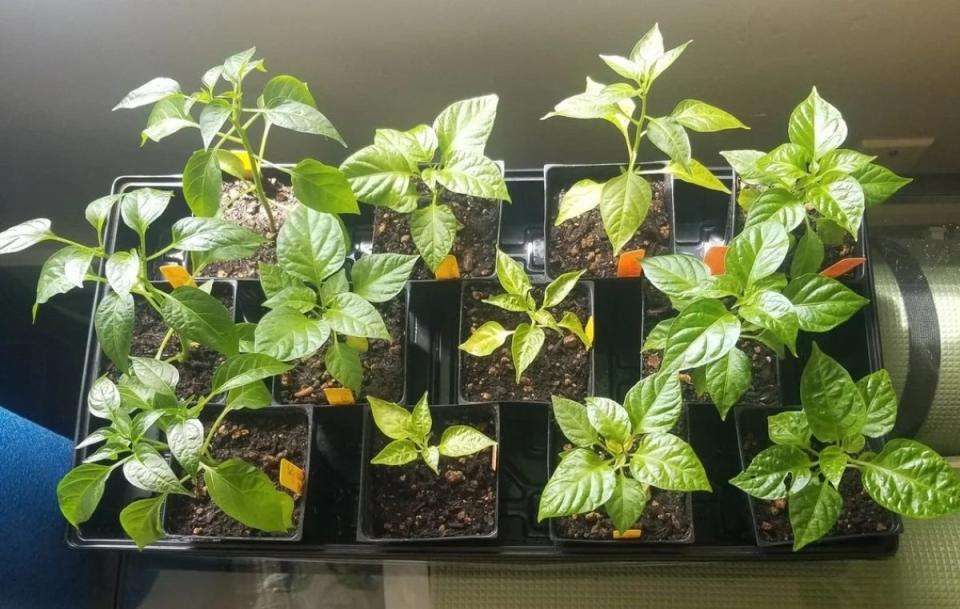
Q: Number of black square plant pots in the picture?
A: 12